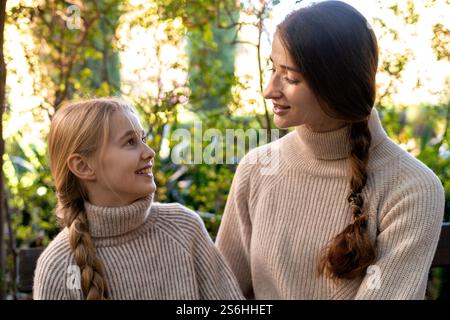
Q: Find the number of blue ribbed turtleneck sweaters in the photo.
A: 0